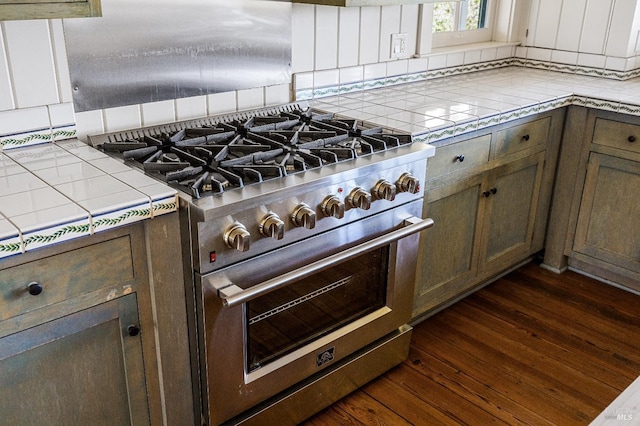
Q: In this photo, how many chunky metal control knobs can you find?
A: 7